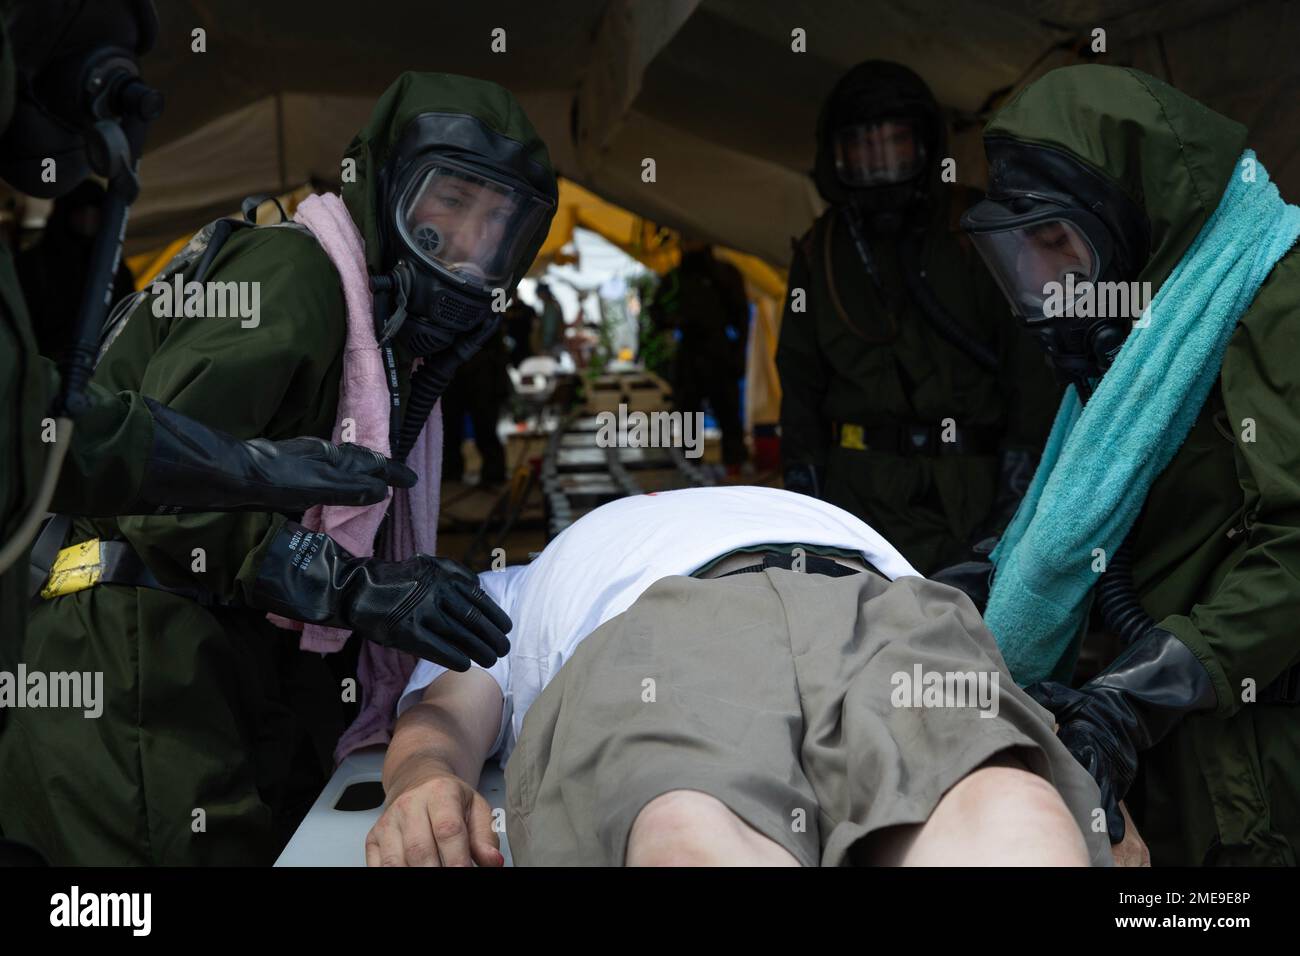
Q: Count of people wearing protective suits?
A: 4